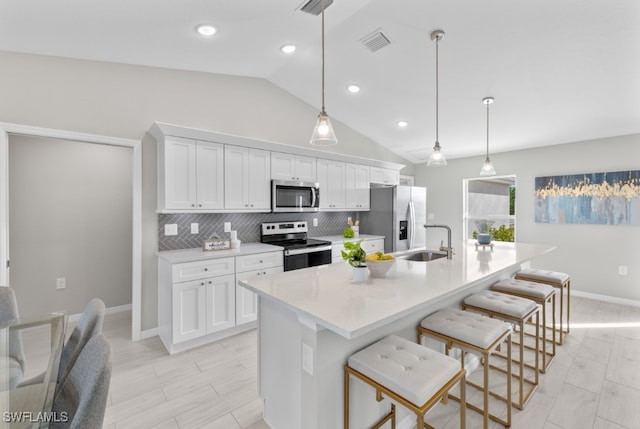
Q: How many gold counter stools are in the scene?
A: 5